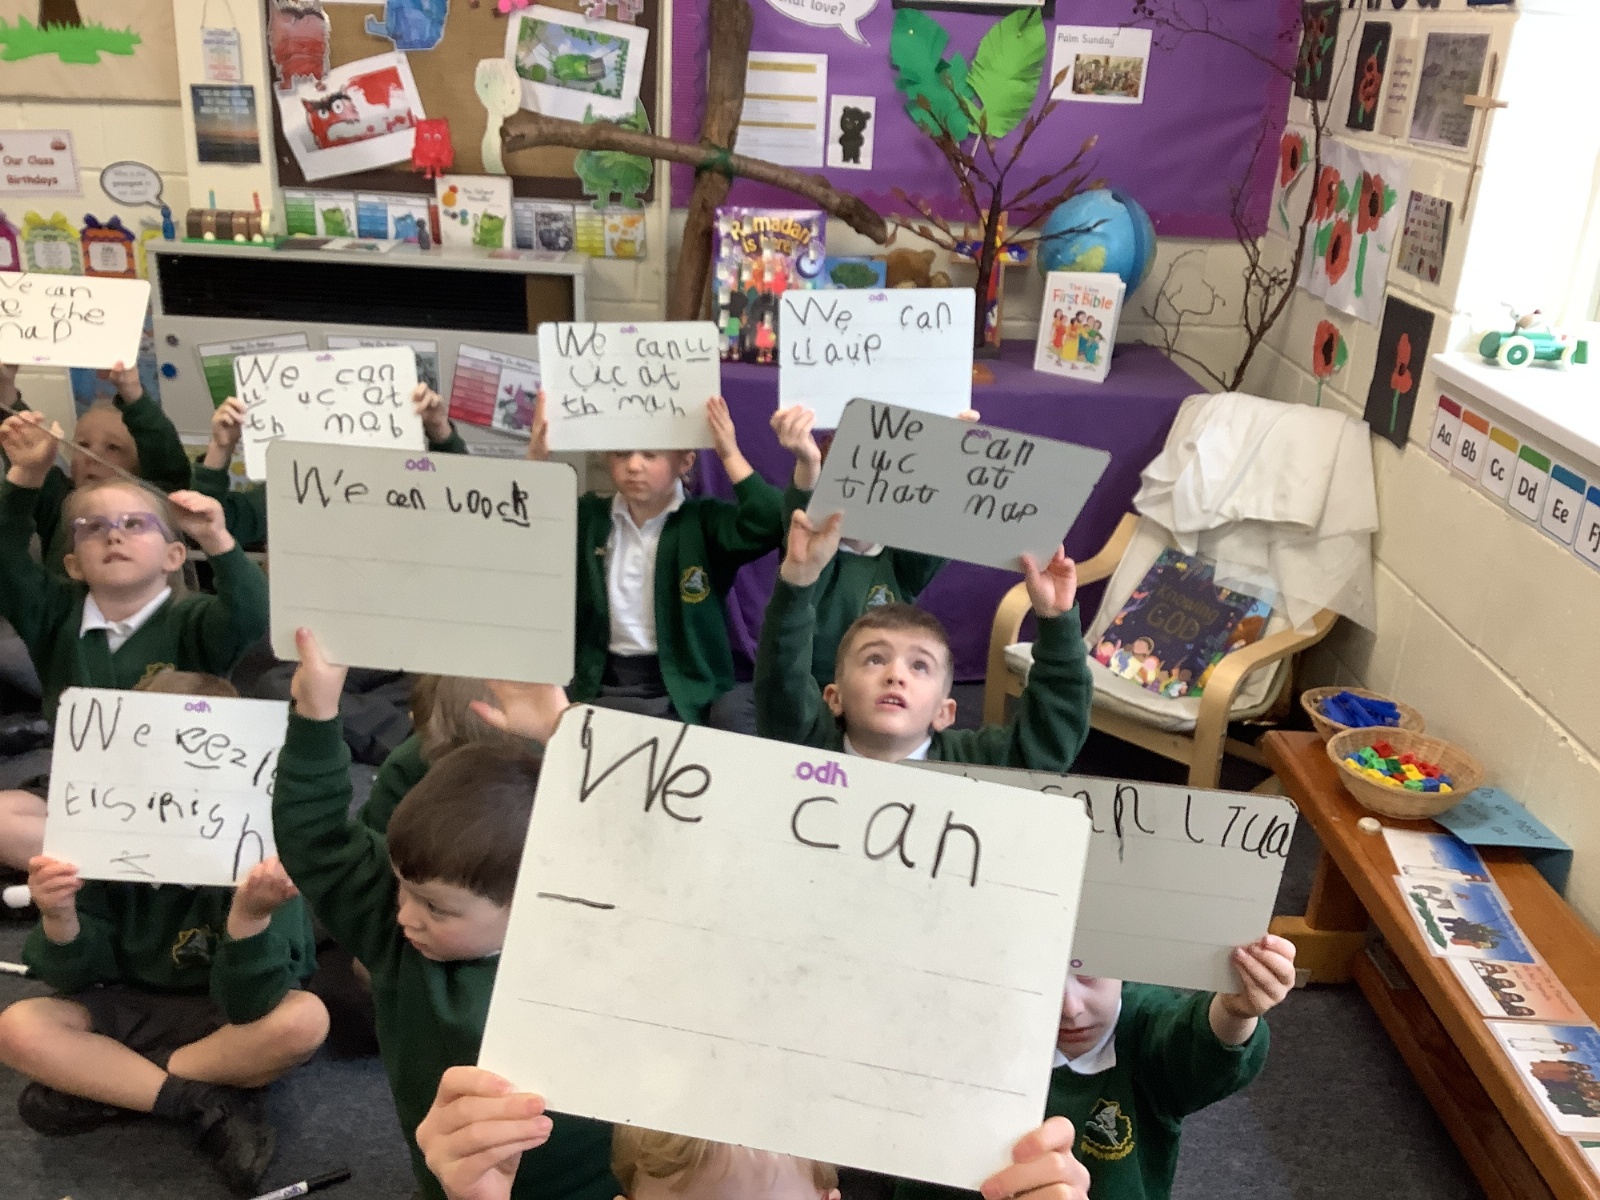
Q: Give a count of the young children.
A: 11